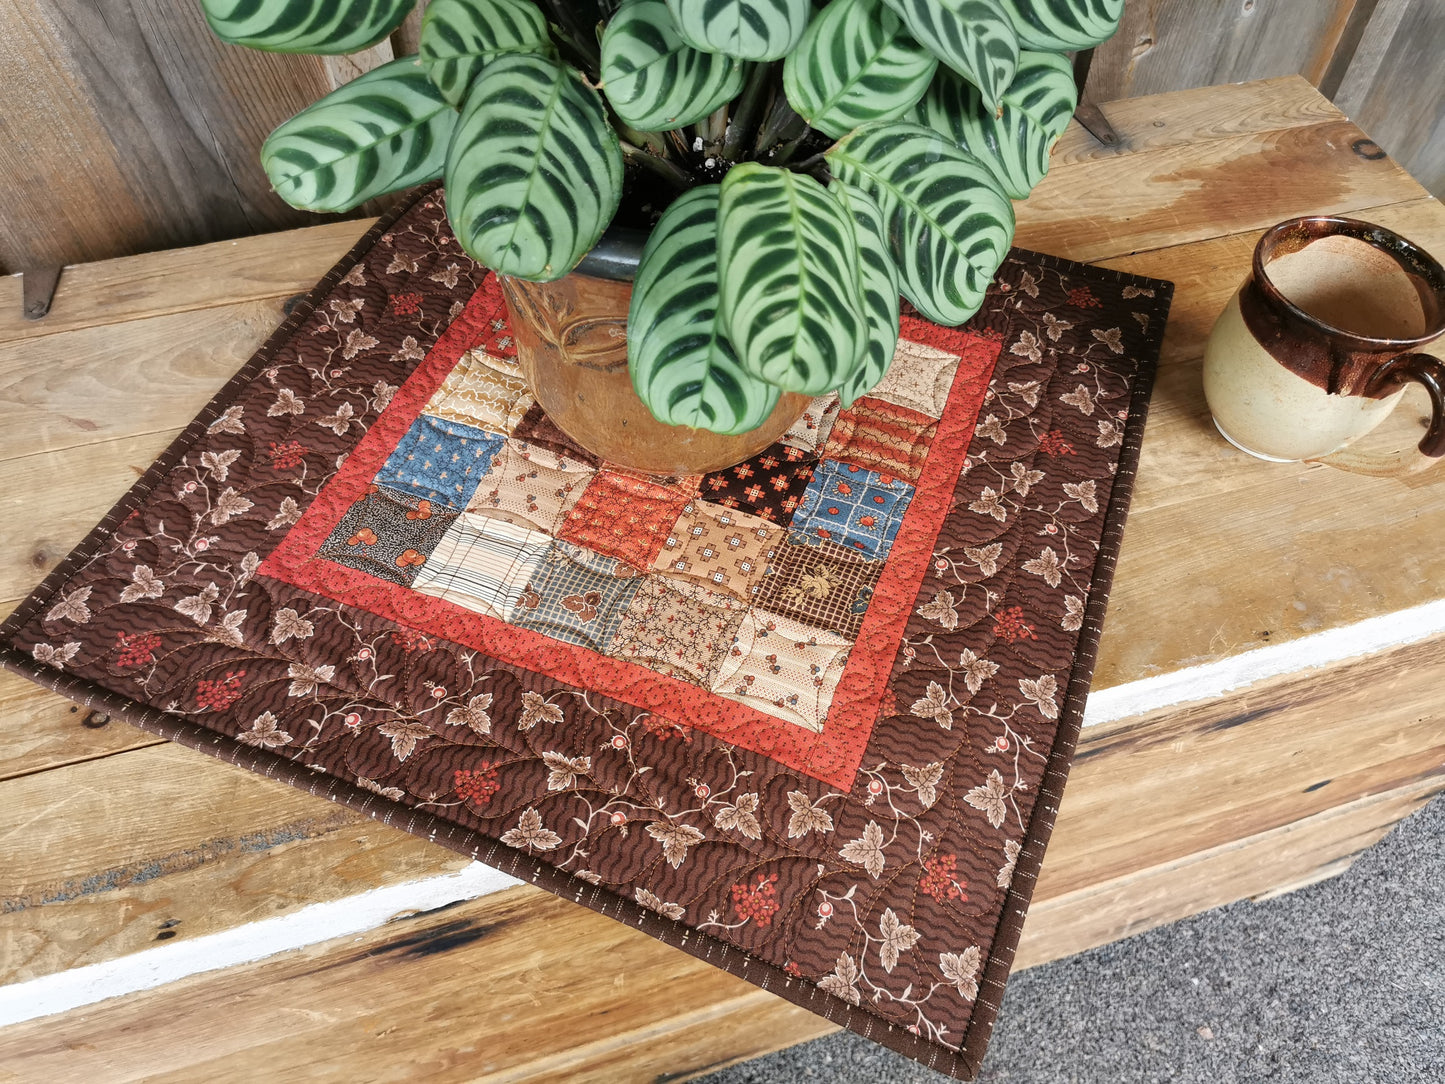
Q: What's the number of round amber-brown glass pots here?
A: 1